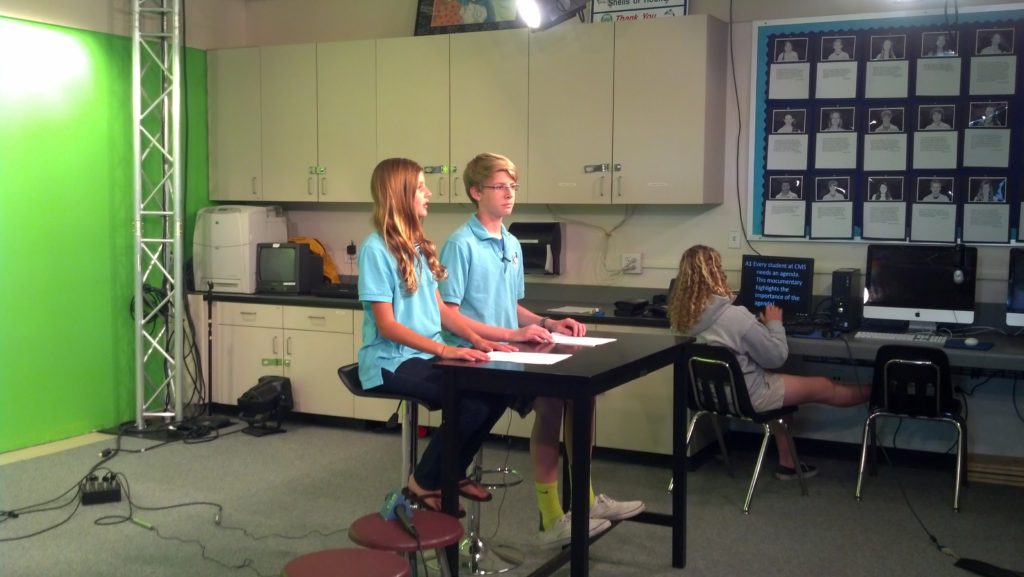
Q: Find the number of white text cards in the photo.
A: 15